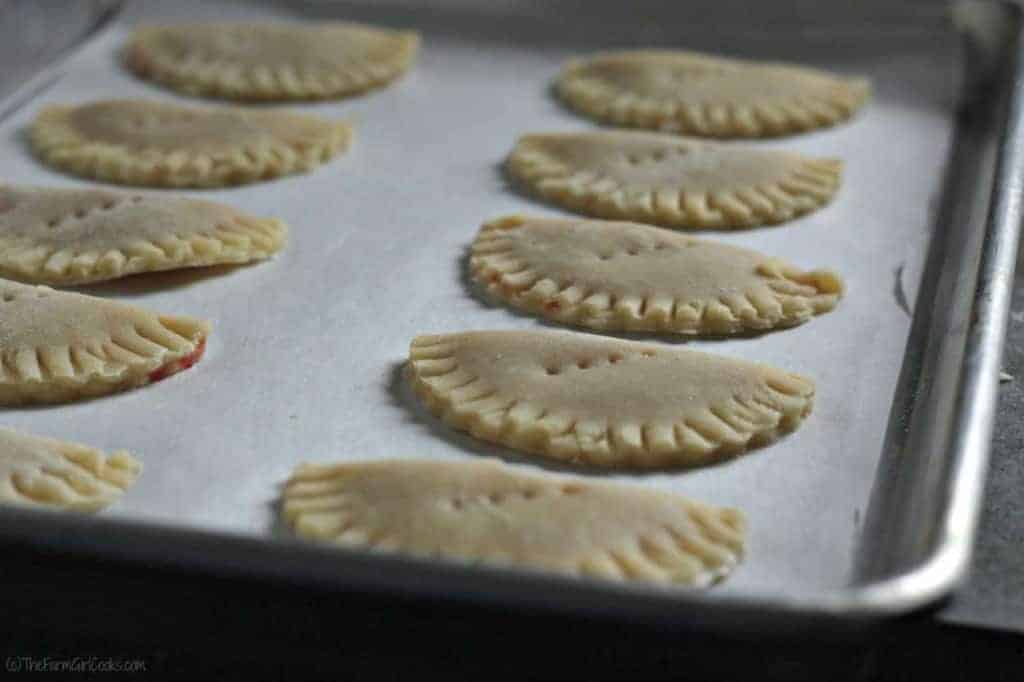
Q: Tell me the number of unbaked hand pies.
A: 10